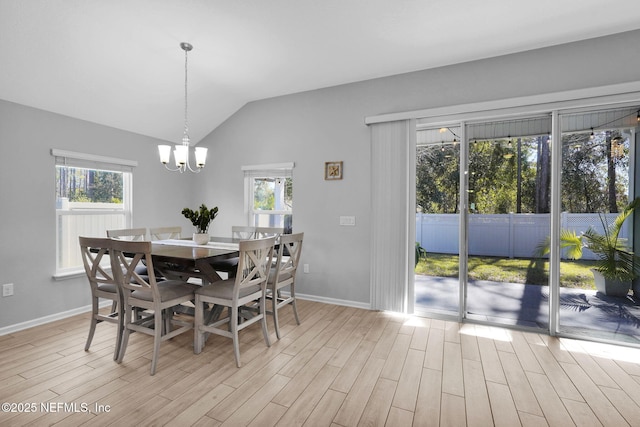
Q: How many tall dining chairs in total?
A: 8